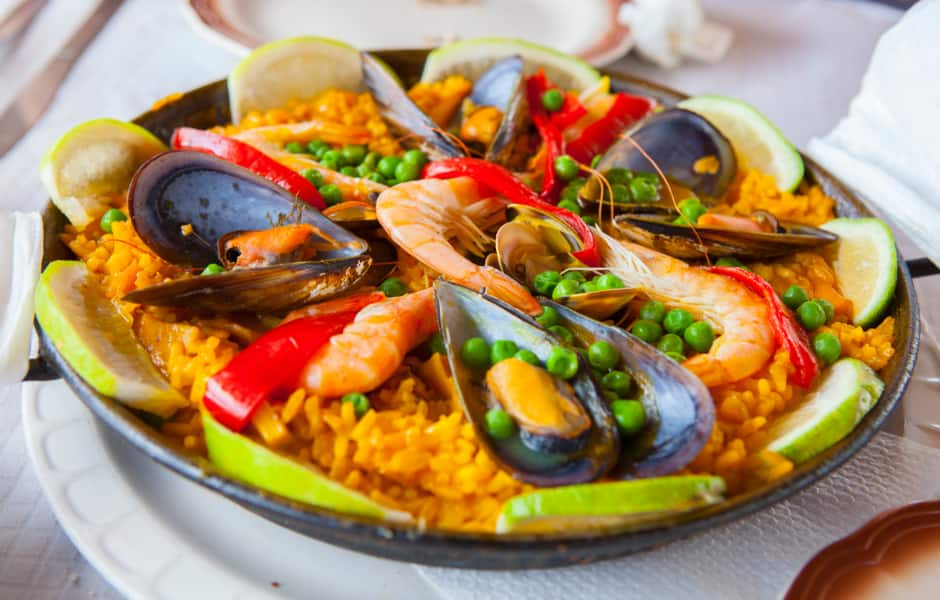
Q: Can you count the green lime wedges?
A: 9